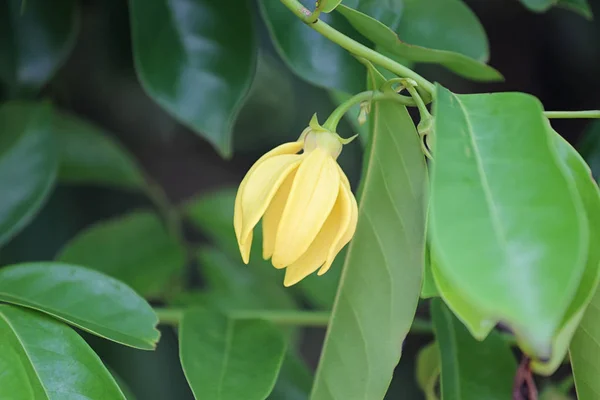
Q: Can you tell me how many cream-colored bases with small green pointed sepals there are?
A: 1